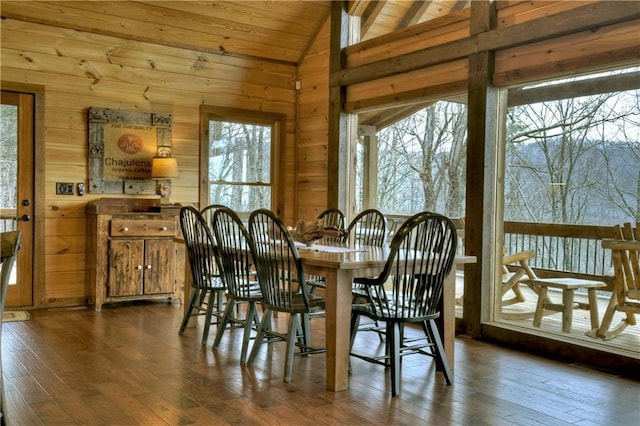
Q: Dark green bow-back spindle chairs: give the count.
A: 8